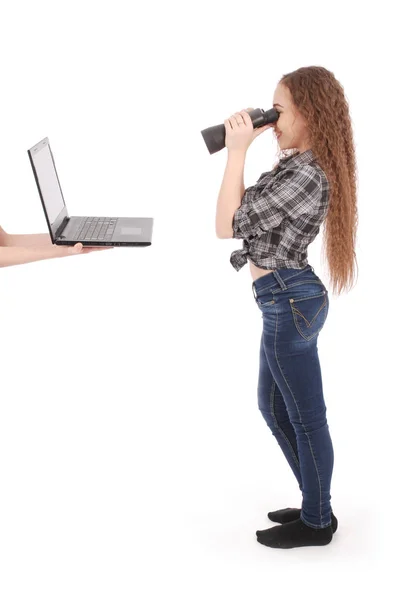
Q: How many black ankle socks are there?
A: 2